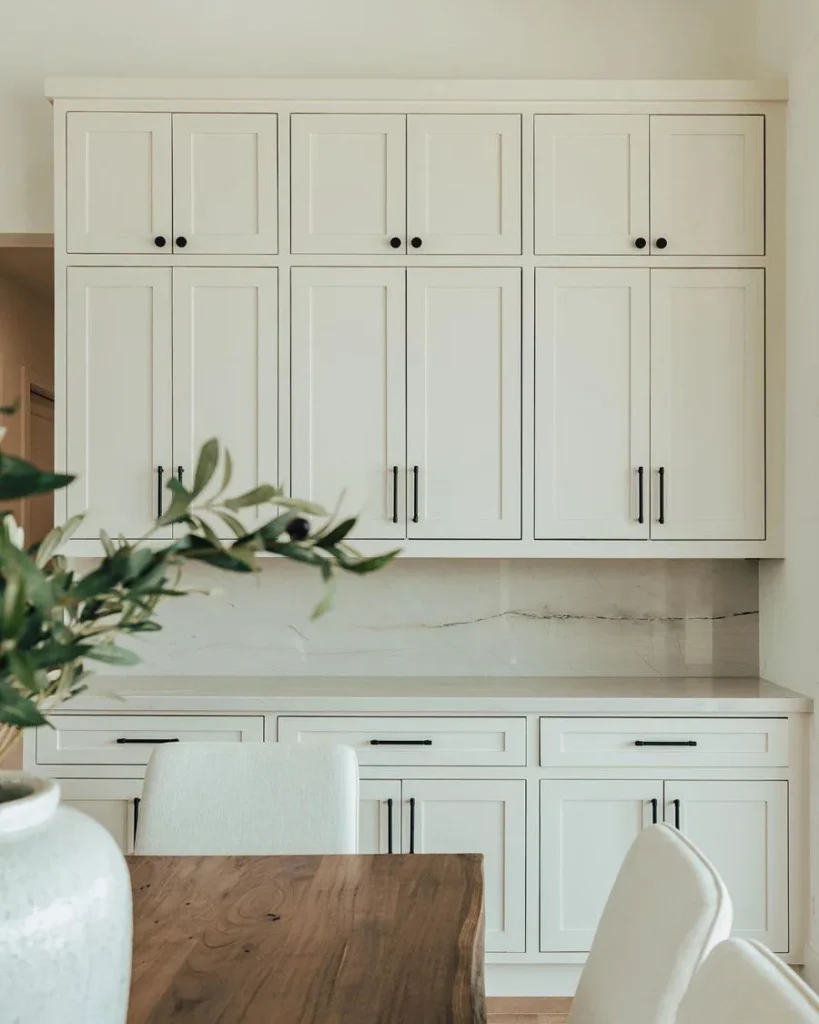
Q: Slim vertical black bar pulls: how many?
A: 11